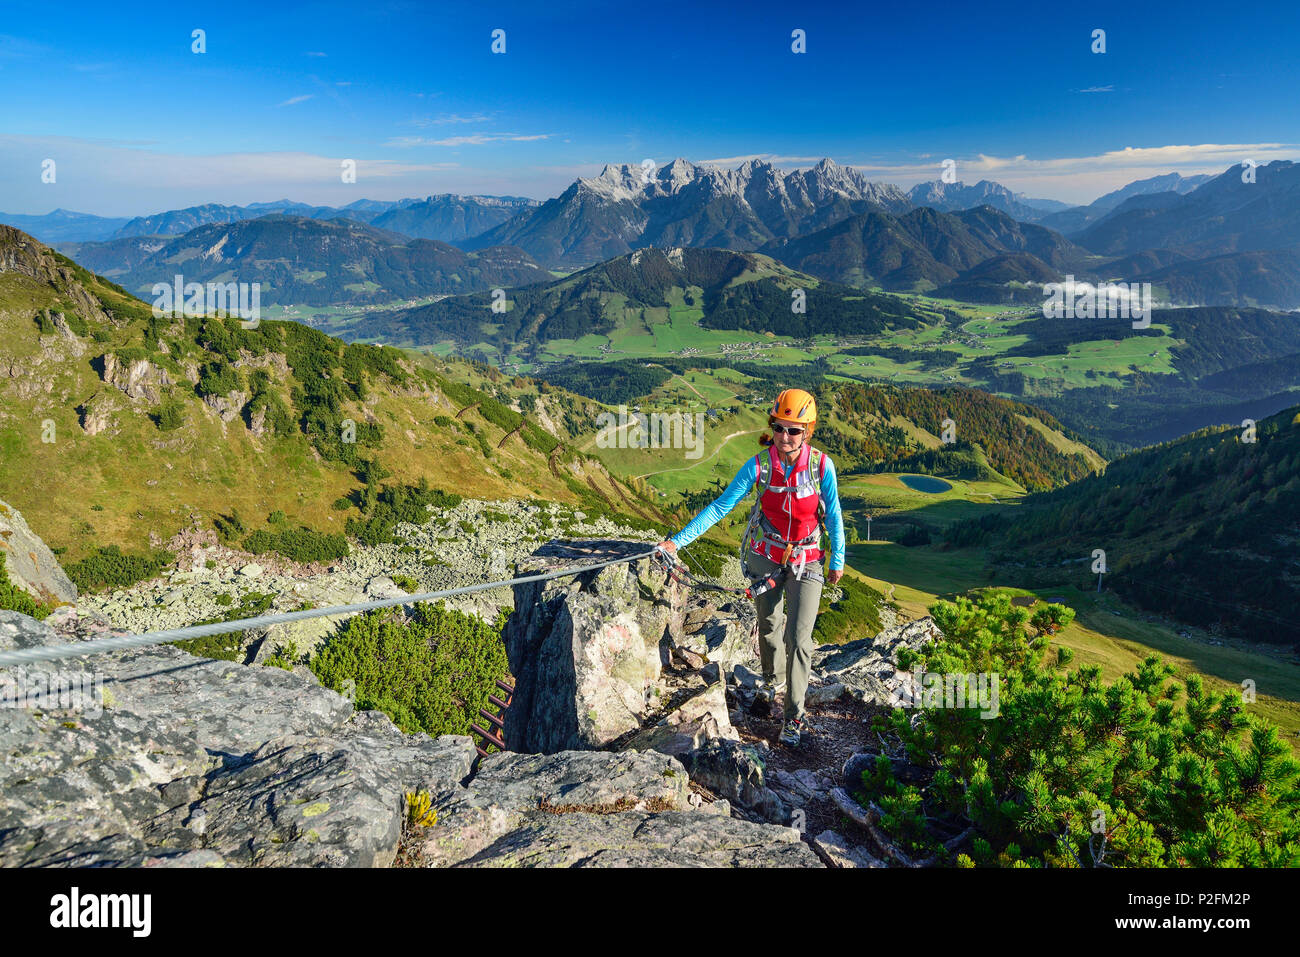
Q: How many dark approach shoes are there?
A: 2